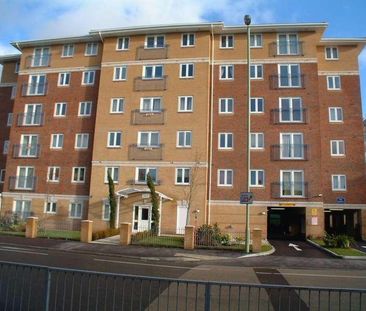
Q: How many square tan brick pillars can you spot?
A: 5